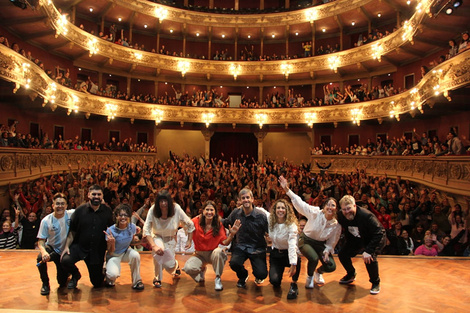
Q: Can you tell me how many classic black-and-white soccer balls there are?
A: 0